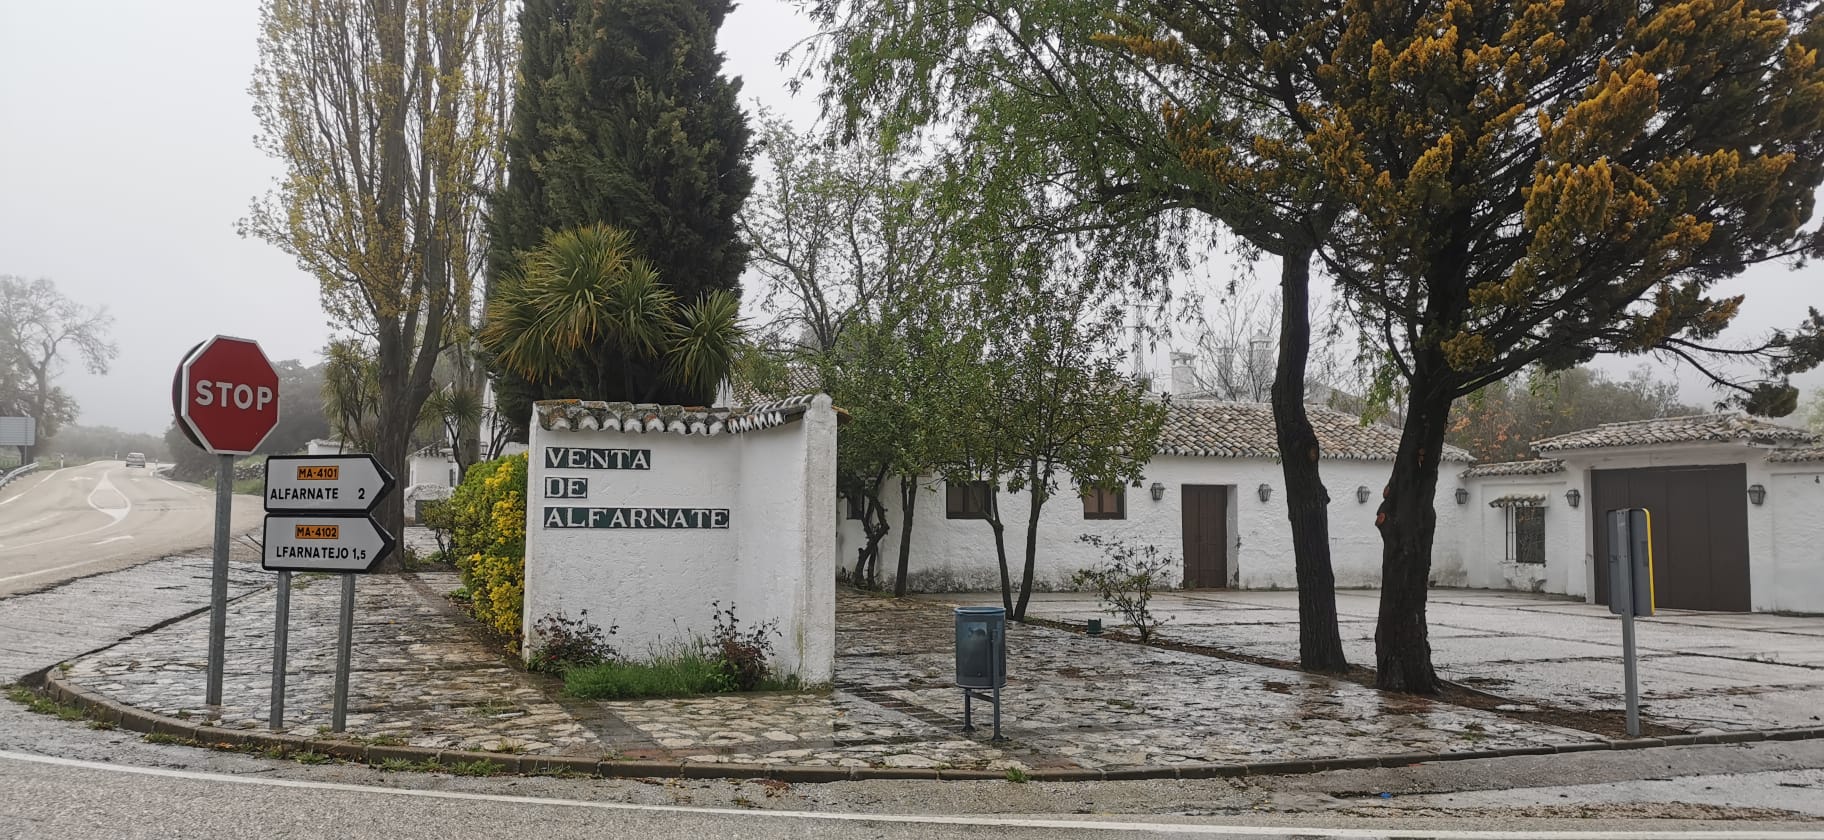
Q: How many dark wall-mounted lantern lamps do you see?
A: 6